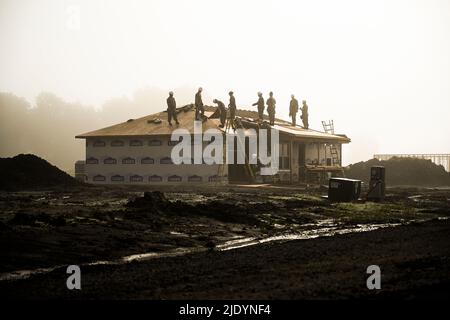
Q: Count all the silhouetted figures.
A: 8